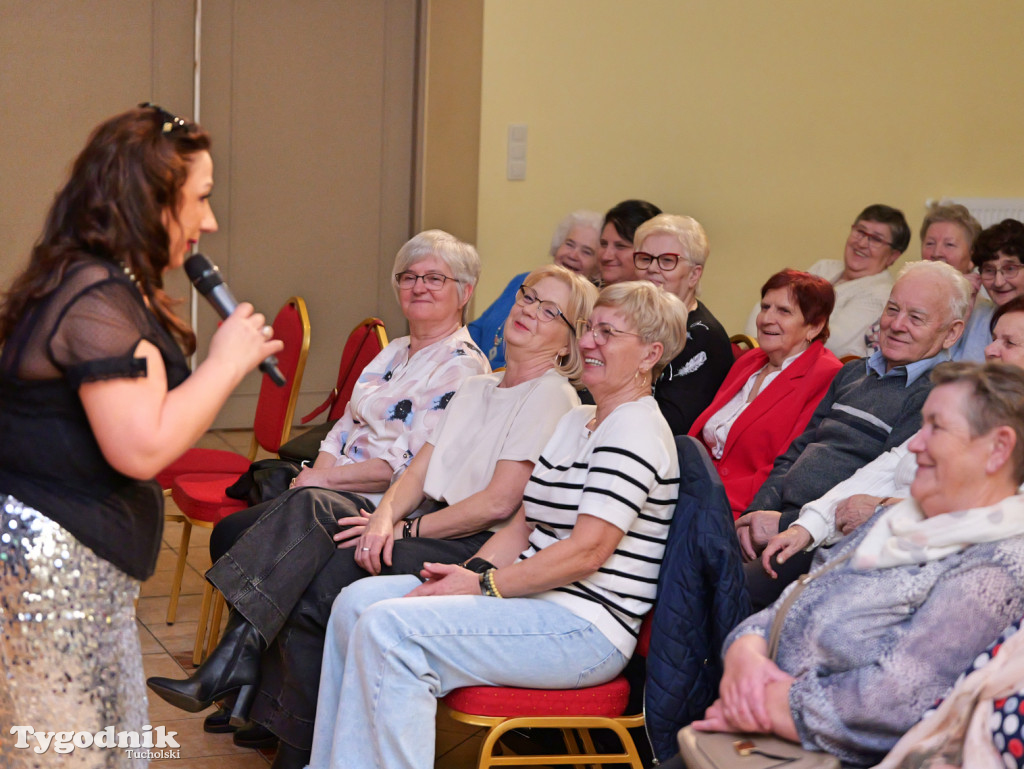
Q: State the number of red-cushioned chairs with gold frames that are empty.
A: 2